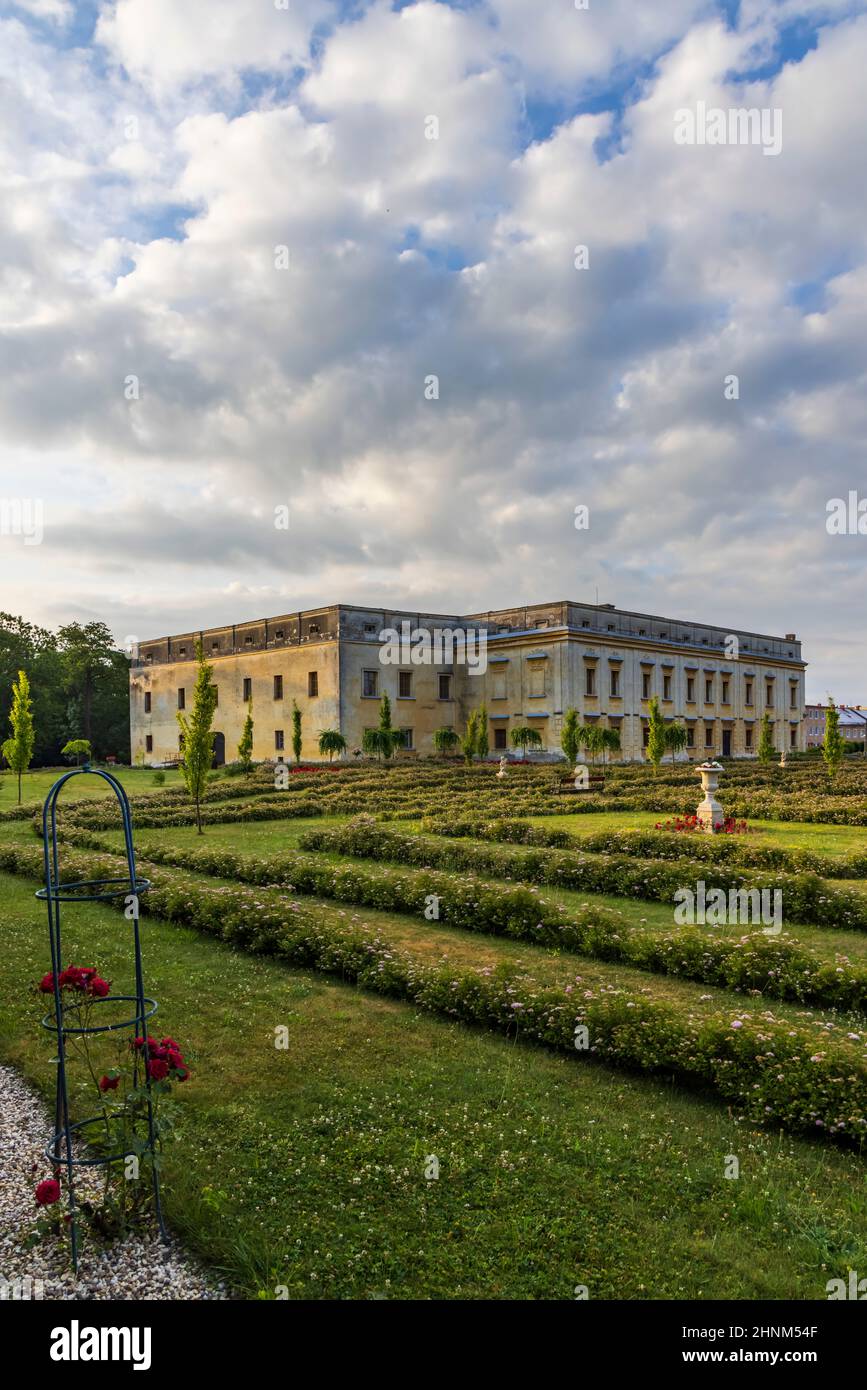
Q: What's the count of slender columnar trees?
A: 11